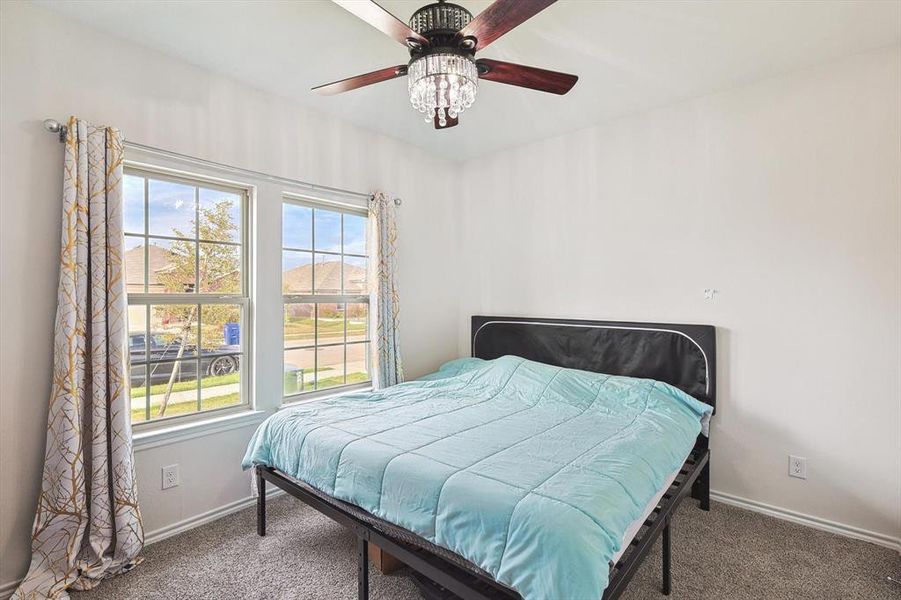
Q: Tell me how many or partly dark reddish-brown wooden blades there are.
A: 5